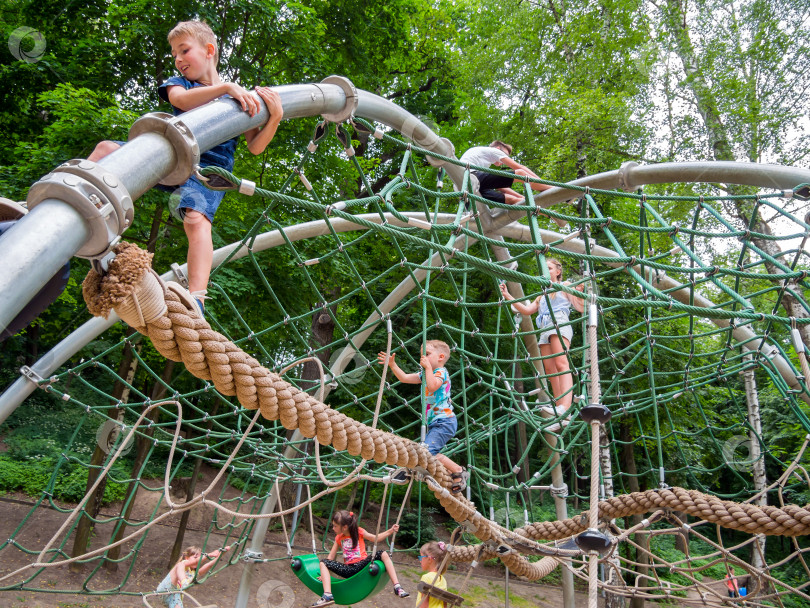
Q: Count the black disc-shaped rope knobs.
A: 2